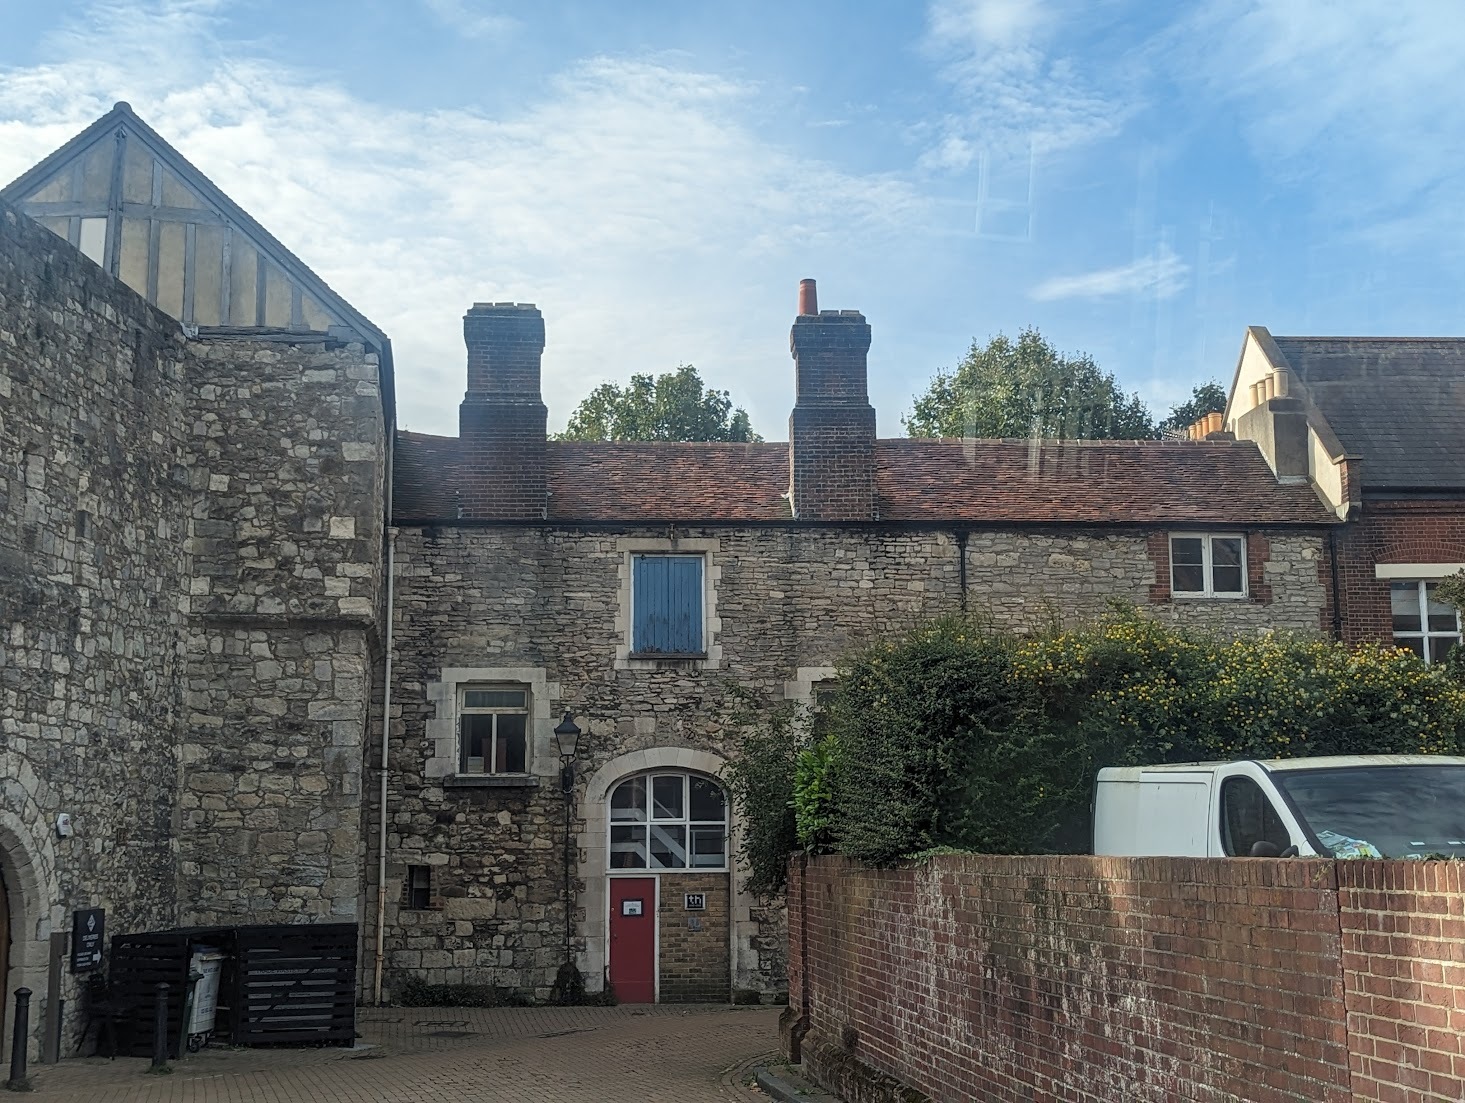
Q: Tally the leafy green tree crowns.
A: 3